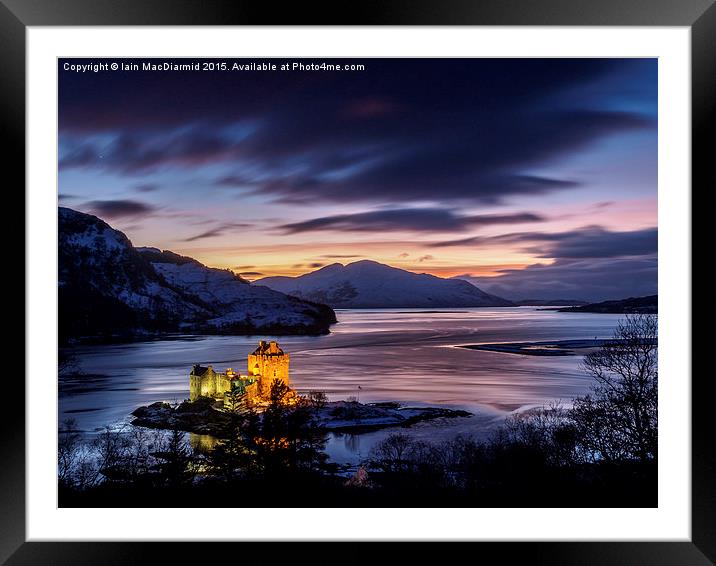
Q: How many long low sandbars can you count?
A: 1